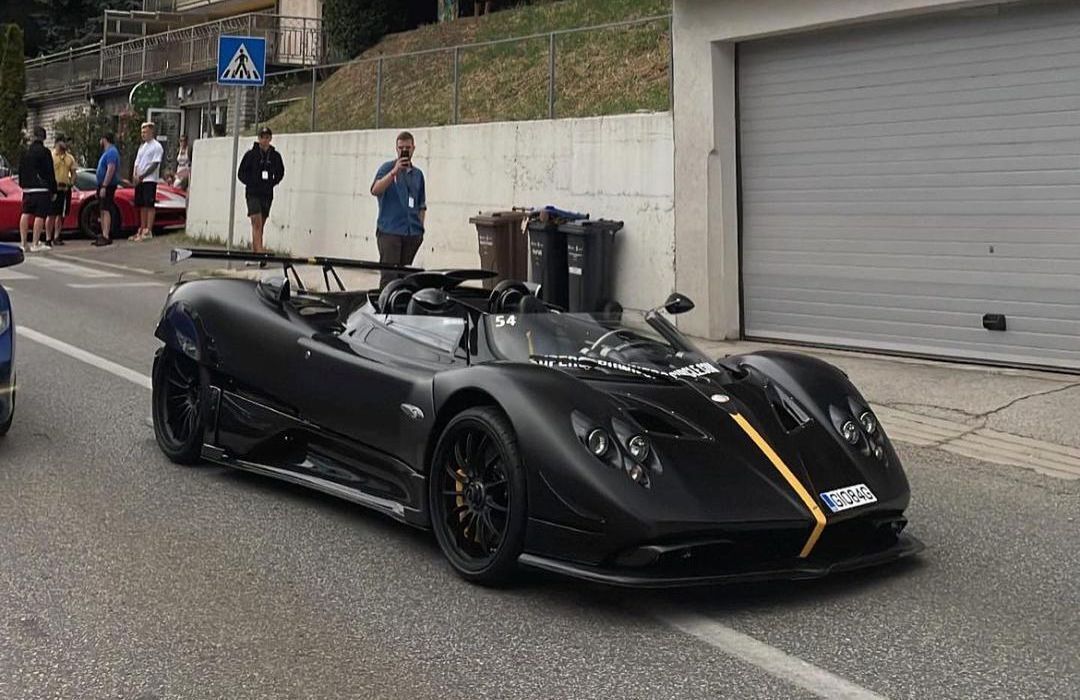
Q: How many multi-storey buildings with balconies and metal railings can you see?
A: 1